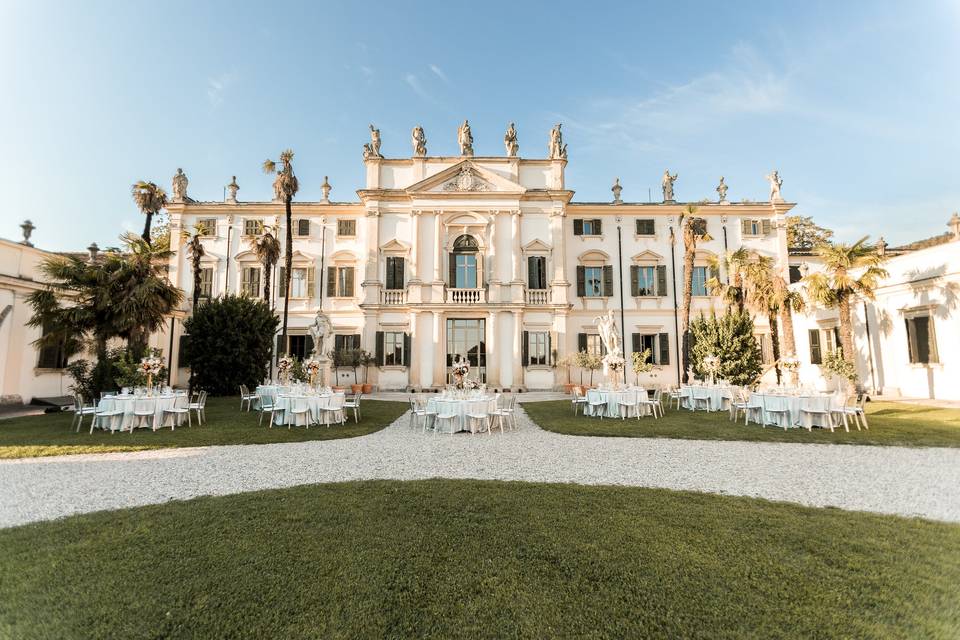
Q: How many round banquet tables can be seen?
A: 7